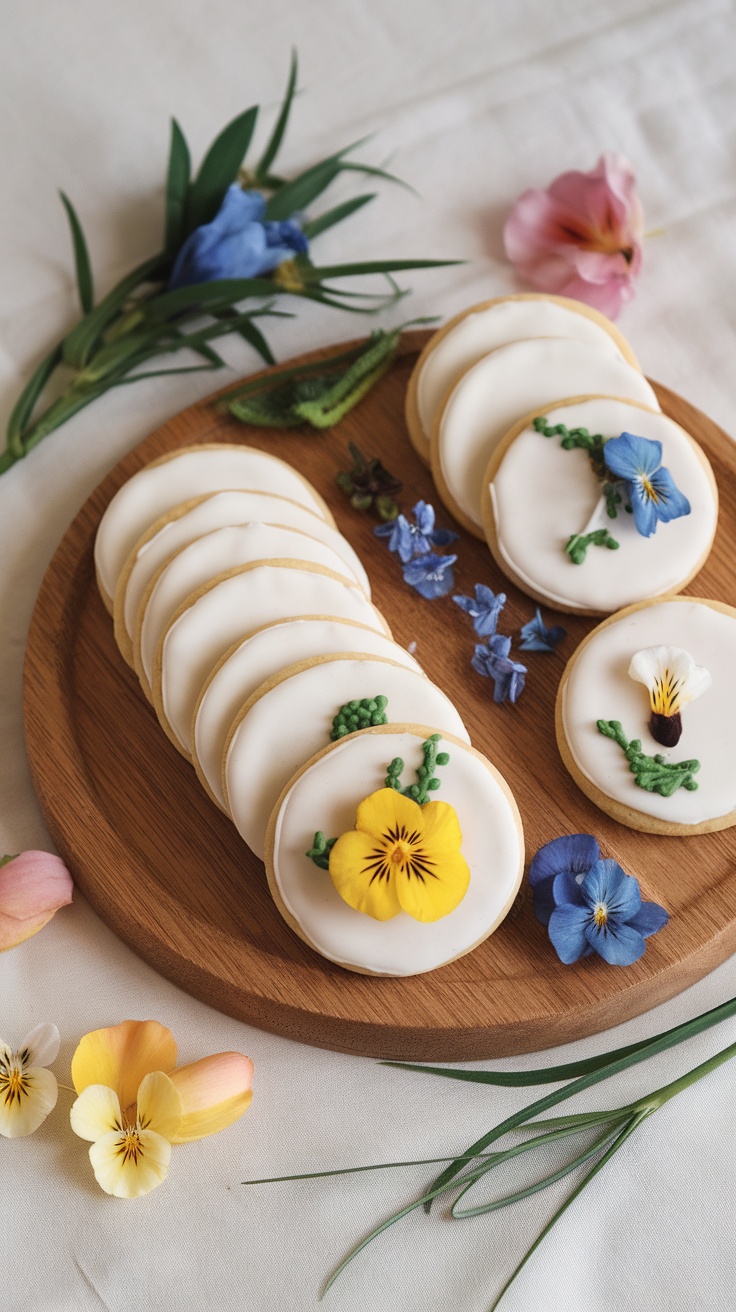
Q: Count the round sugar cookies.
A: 11